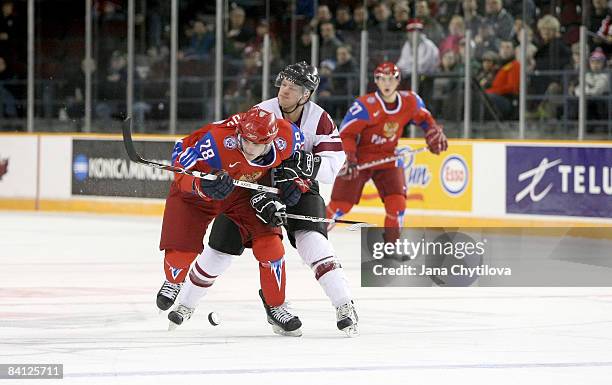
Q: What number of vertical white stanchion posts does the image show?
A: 12